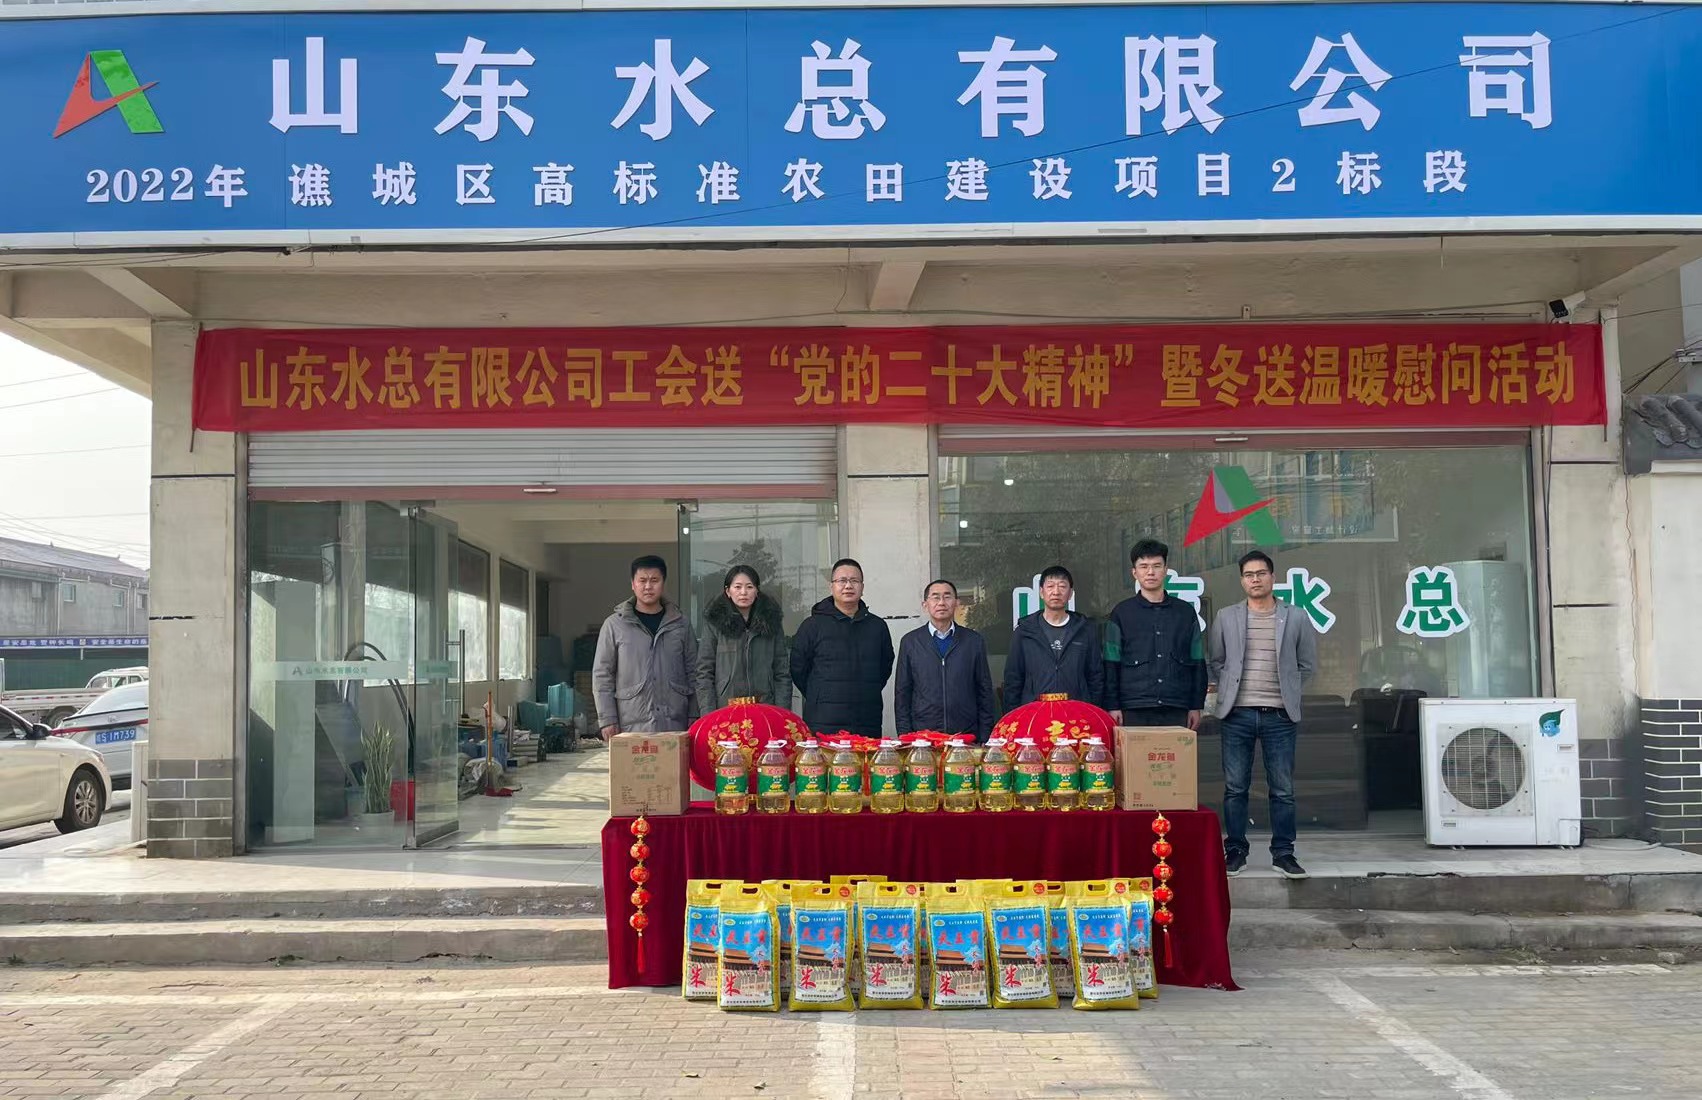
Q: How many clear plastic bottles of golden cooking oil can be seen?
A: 11